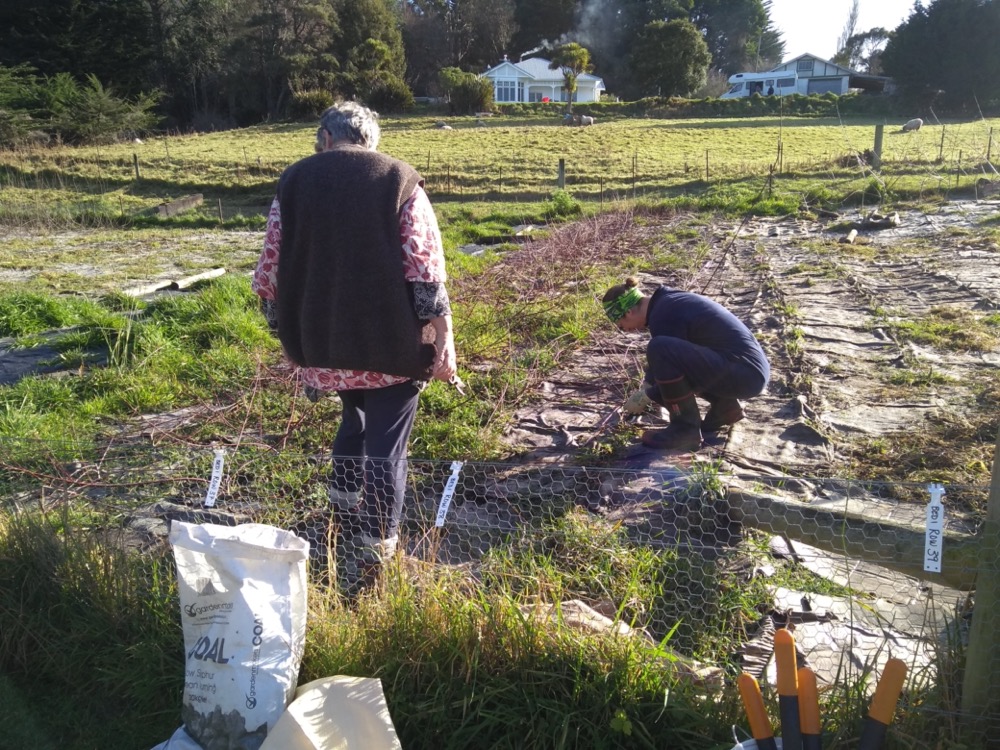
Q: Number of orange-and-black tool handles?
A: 4